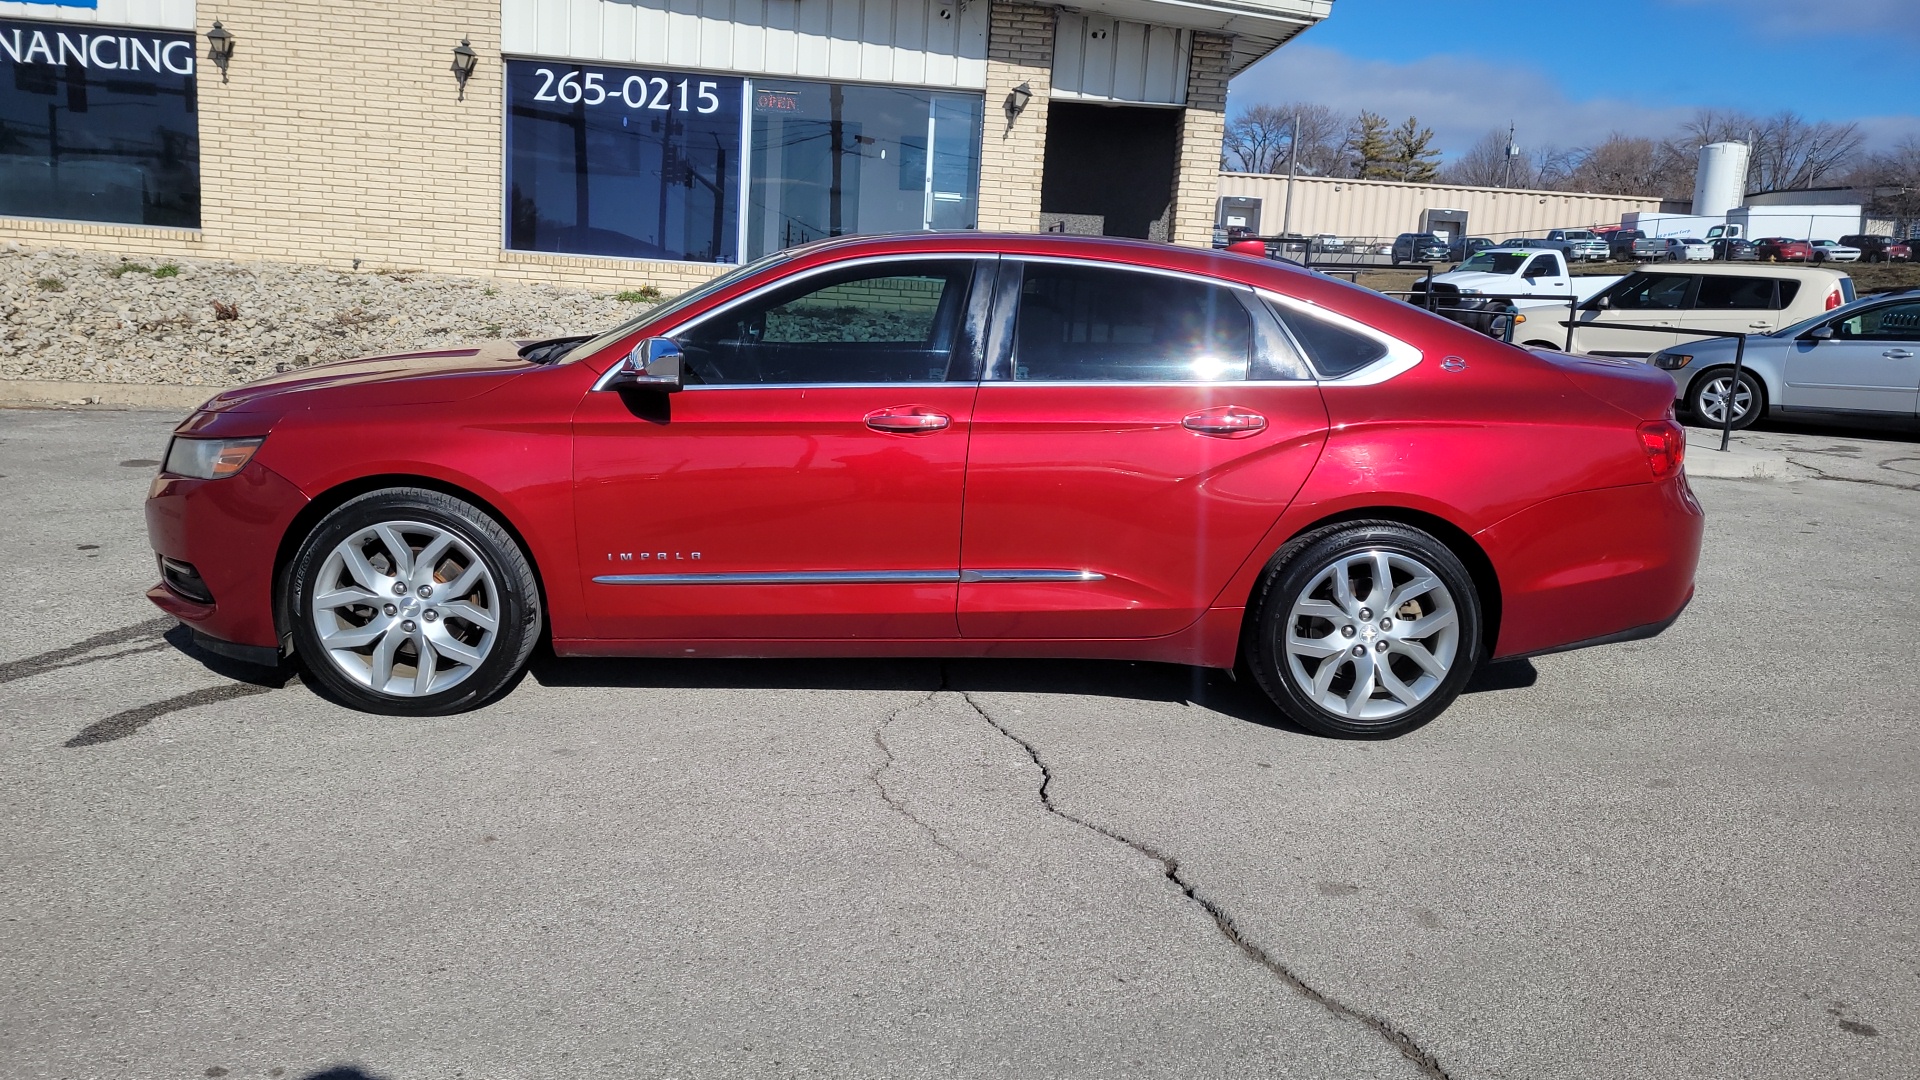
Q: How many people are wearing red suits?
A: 0